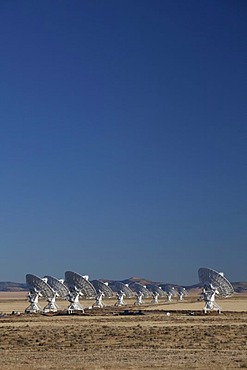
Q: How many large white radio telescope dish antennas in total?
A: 10